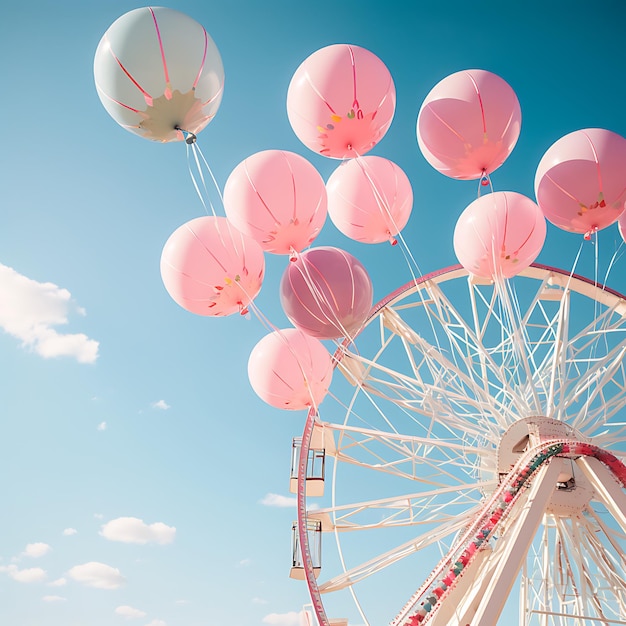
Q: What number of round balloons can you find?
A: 11